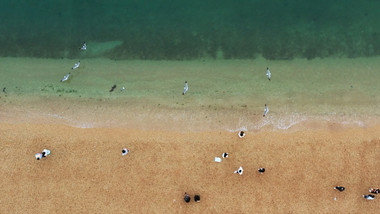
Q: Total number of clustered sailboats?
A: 0